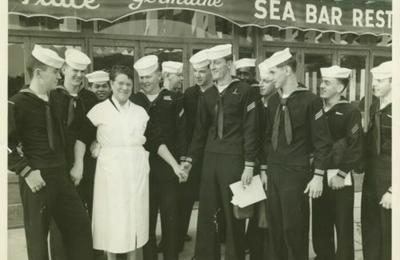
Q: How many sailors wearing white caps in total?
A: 12